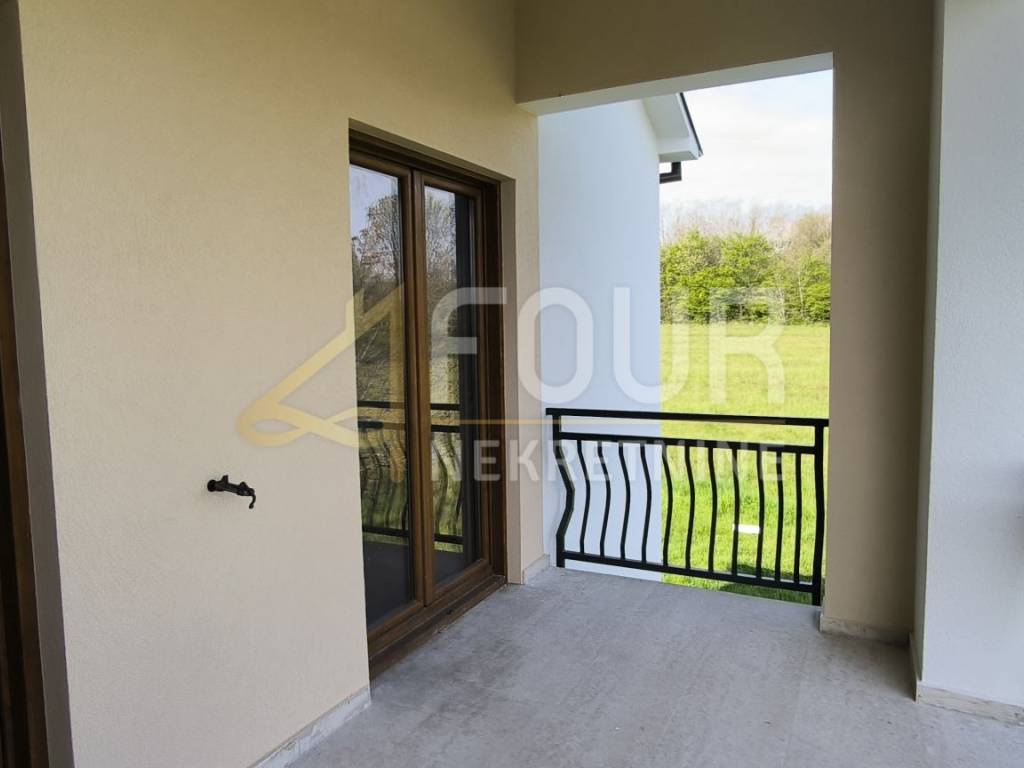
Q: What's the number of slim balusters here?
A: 11